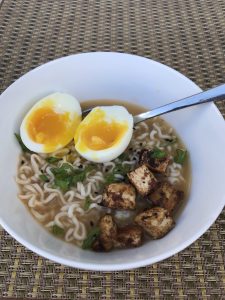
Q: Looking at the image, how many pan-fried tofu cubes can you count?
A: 7